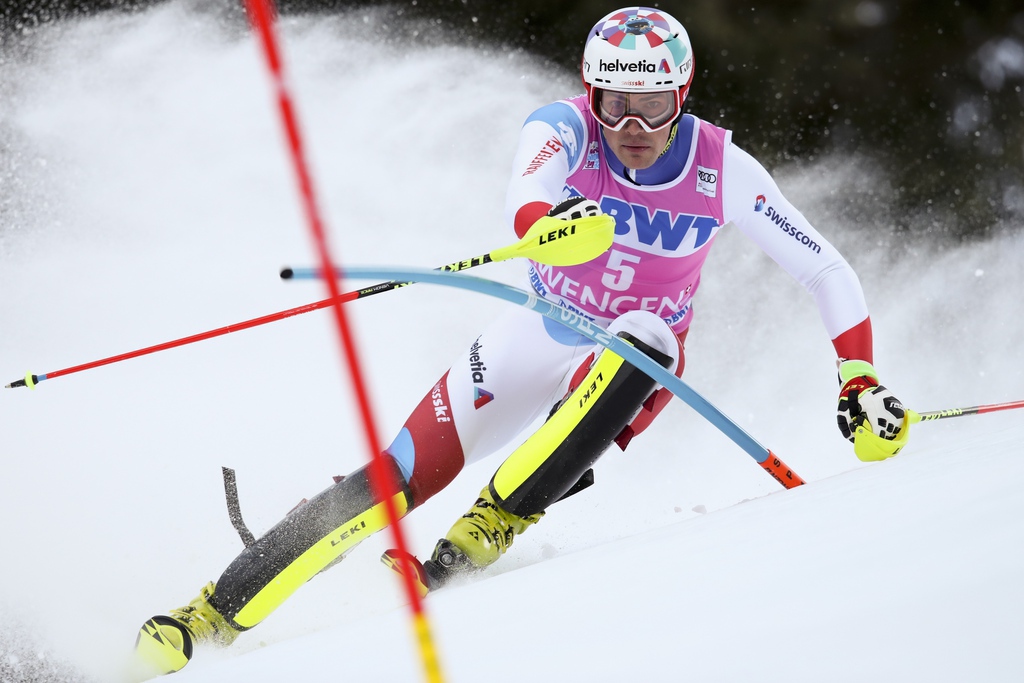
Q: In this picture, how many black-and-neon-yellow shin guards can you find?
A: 2